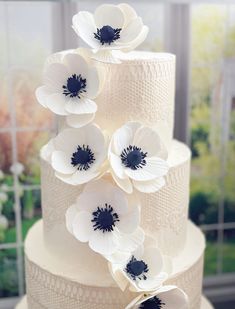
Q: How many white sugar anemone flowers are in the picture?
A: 7